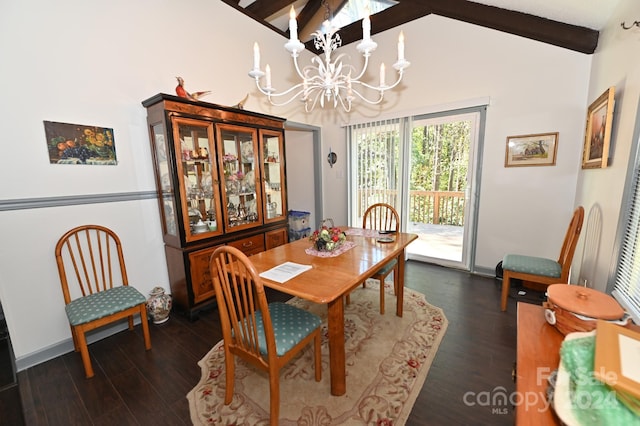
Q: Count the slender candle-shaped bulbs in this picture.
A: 8